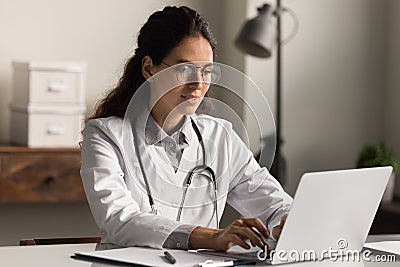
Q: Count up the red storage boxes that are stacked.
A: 0